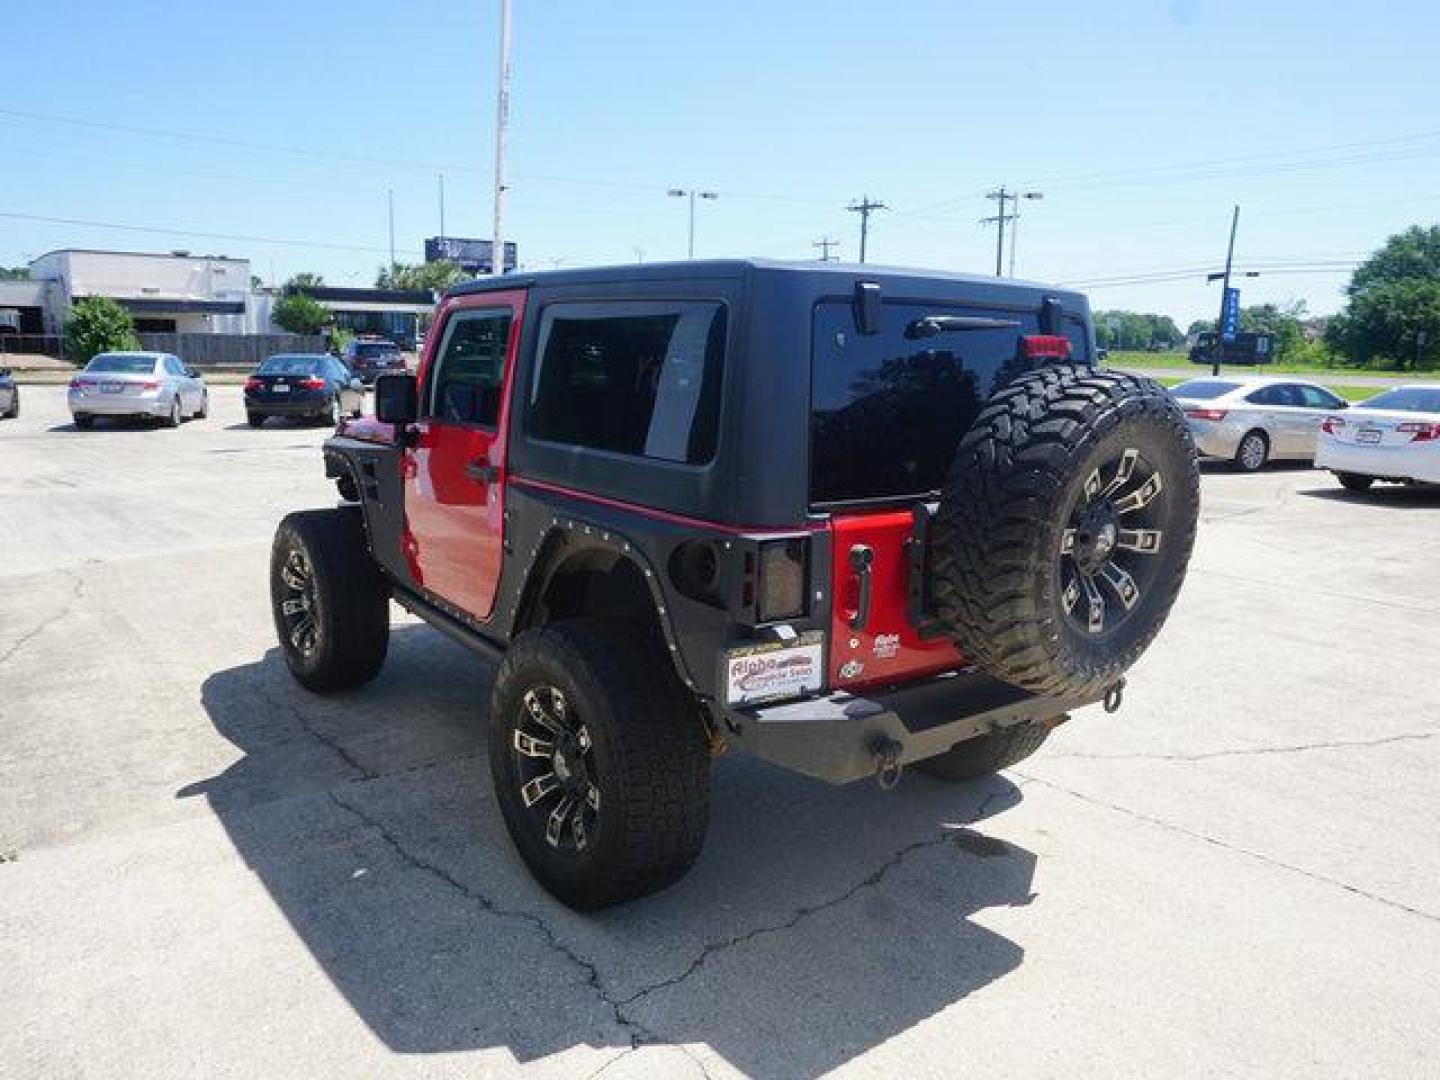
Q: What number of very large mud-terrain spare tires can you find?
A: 1